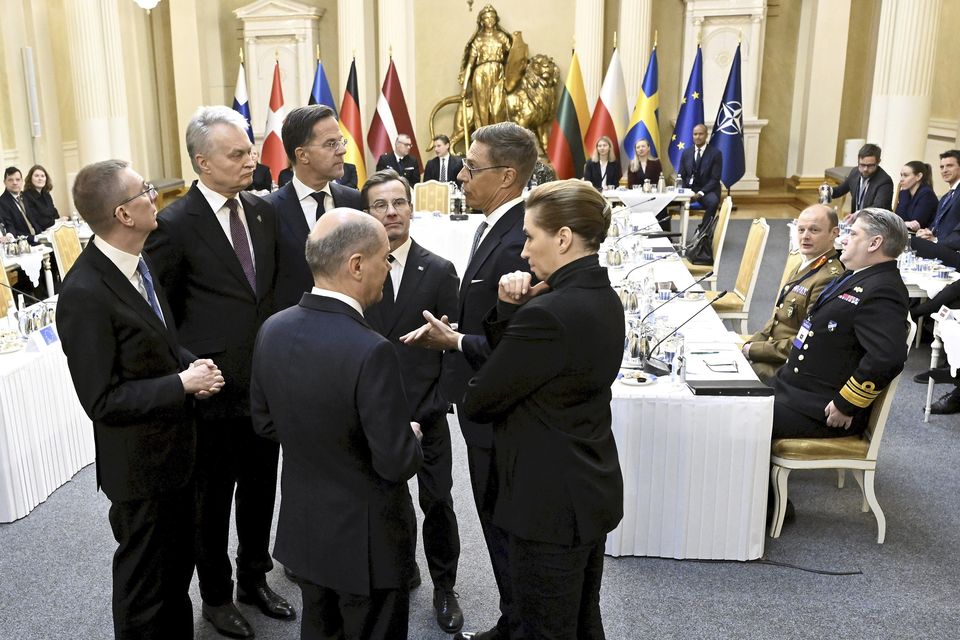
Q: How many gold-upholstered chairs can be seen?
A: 7